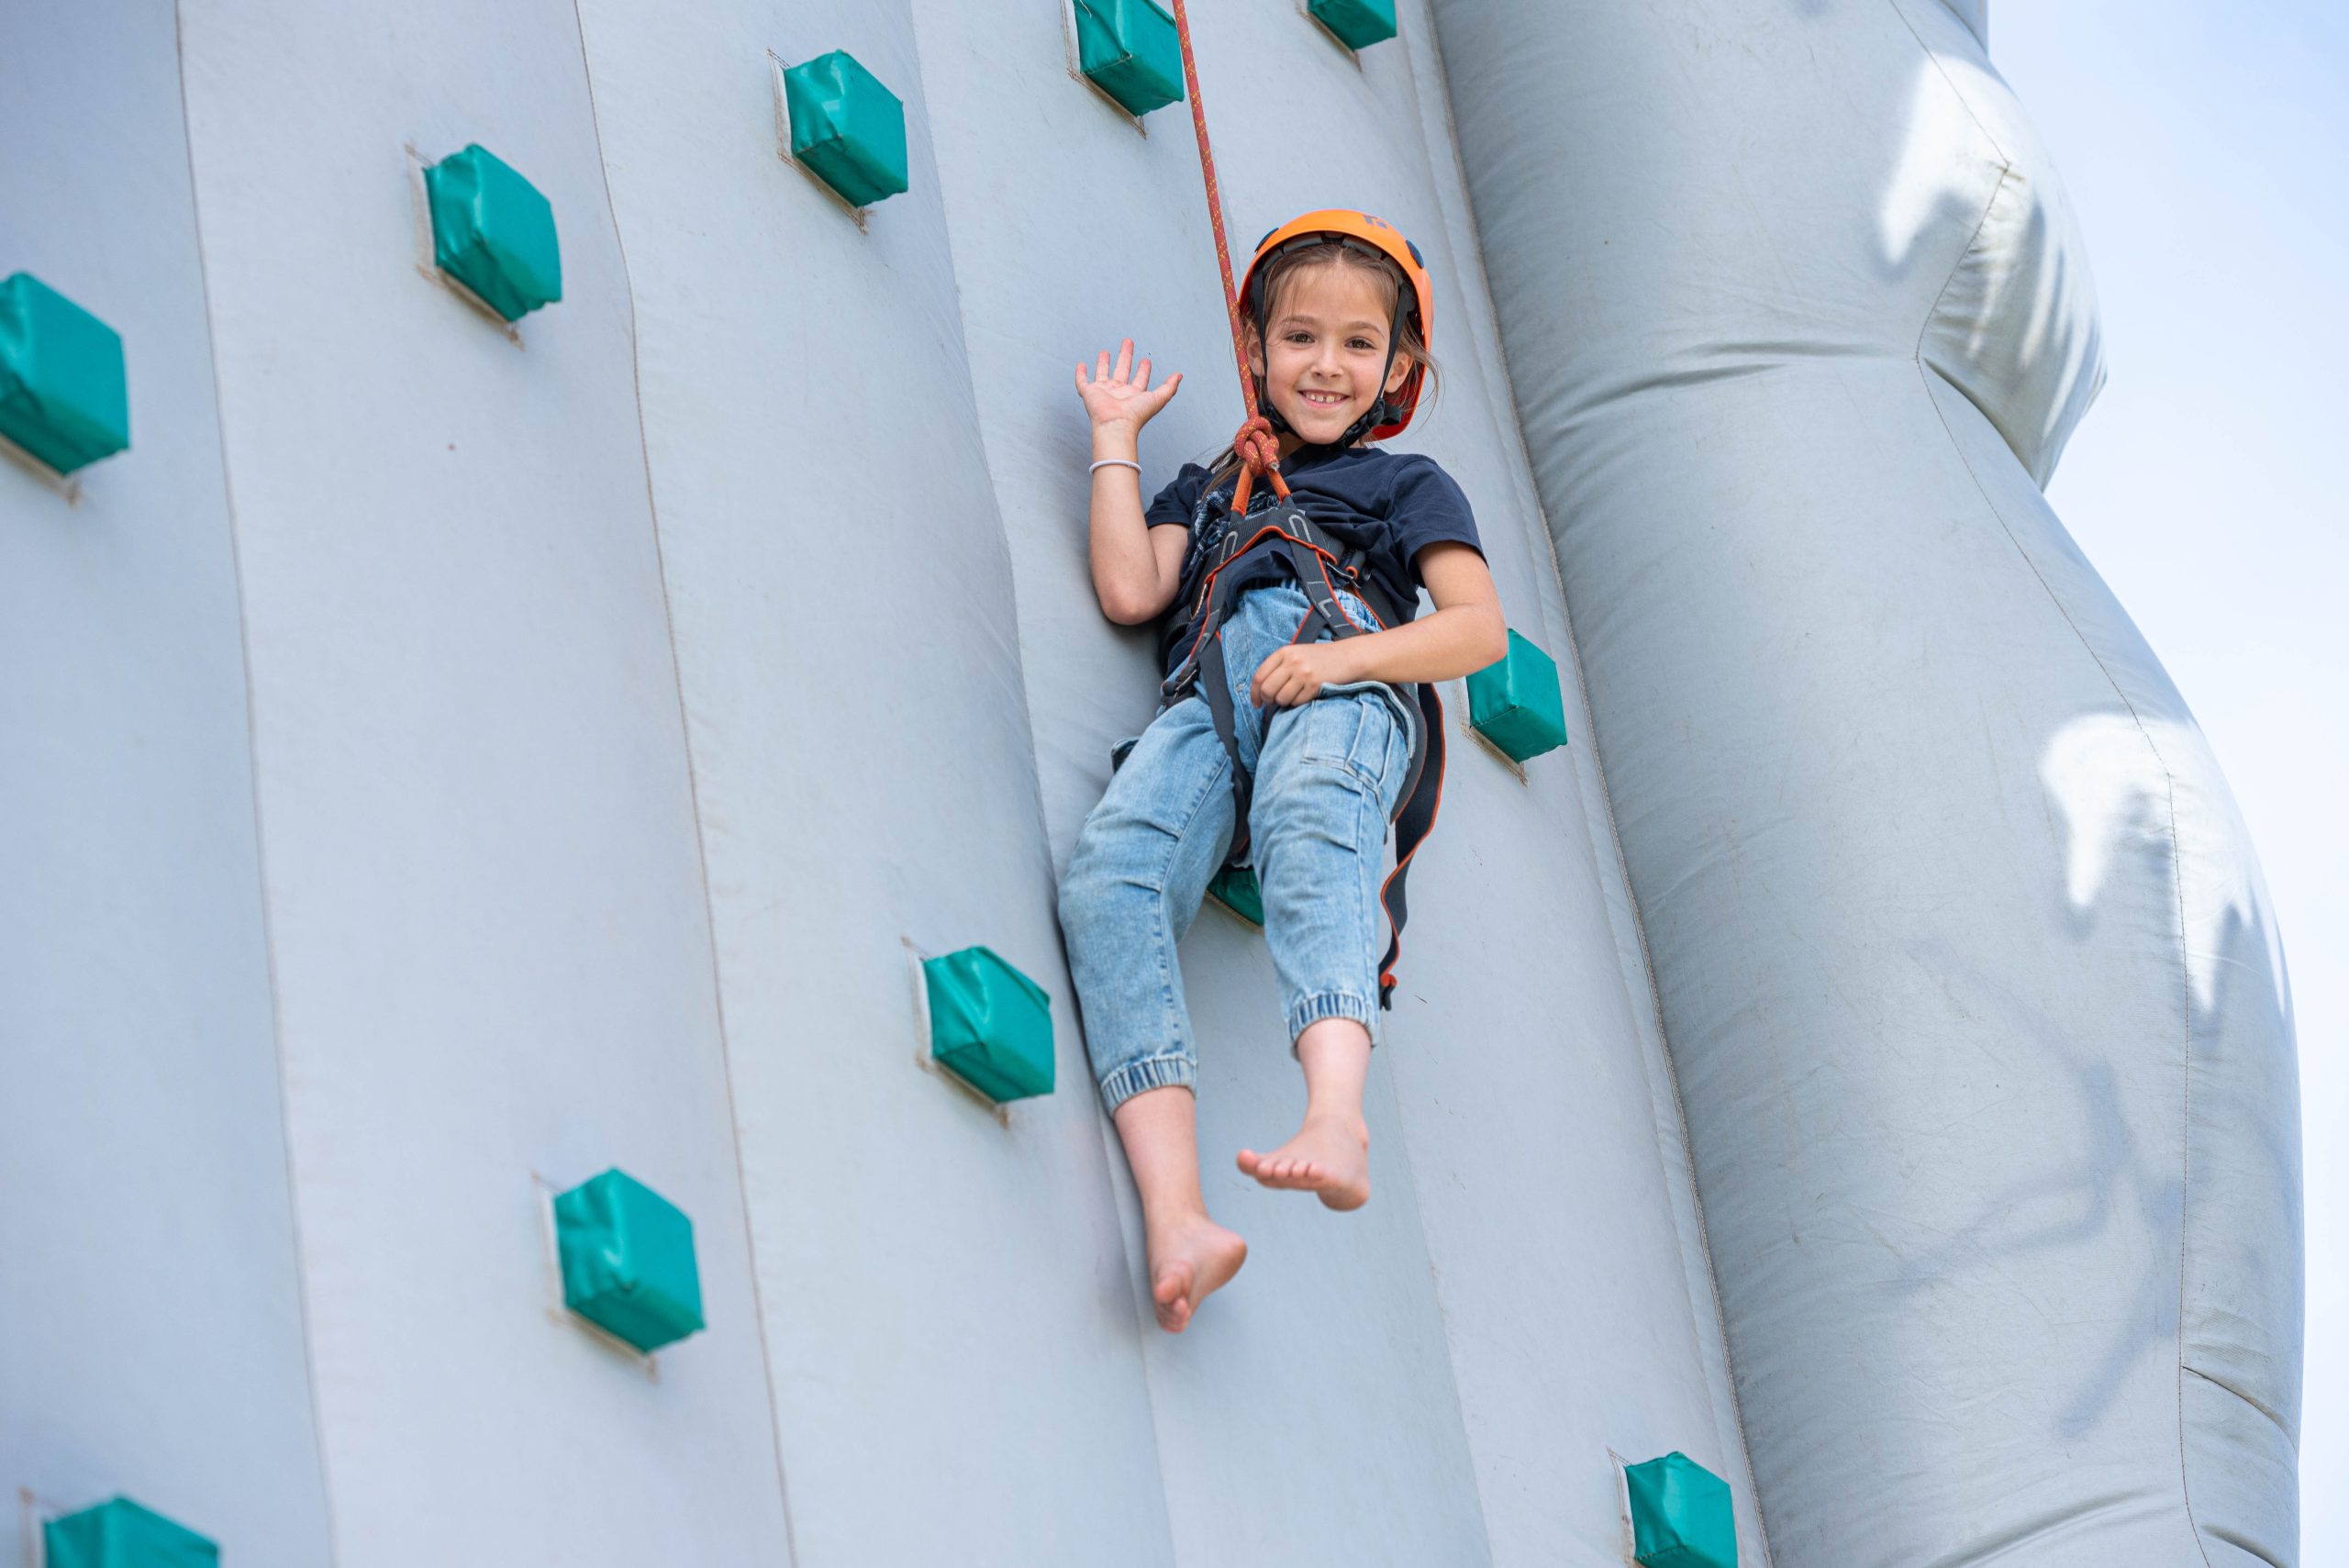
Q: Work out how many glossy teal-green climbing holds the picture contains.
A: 11